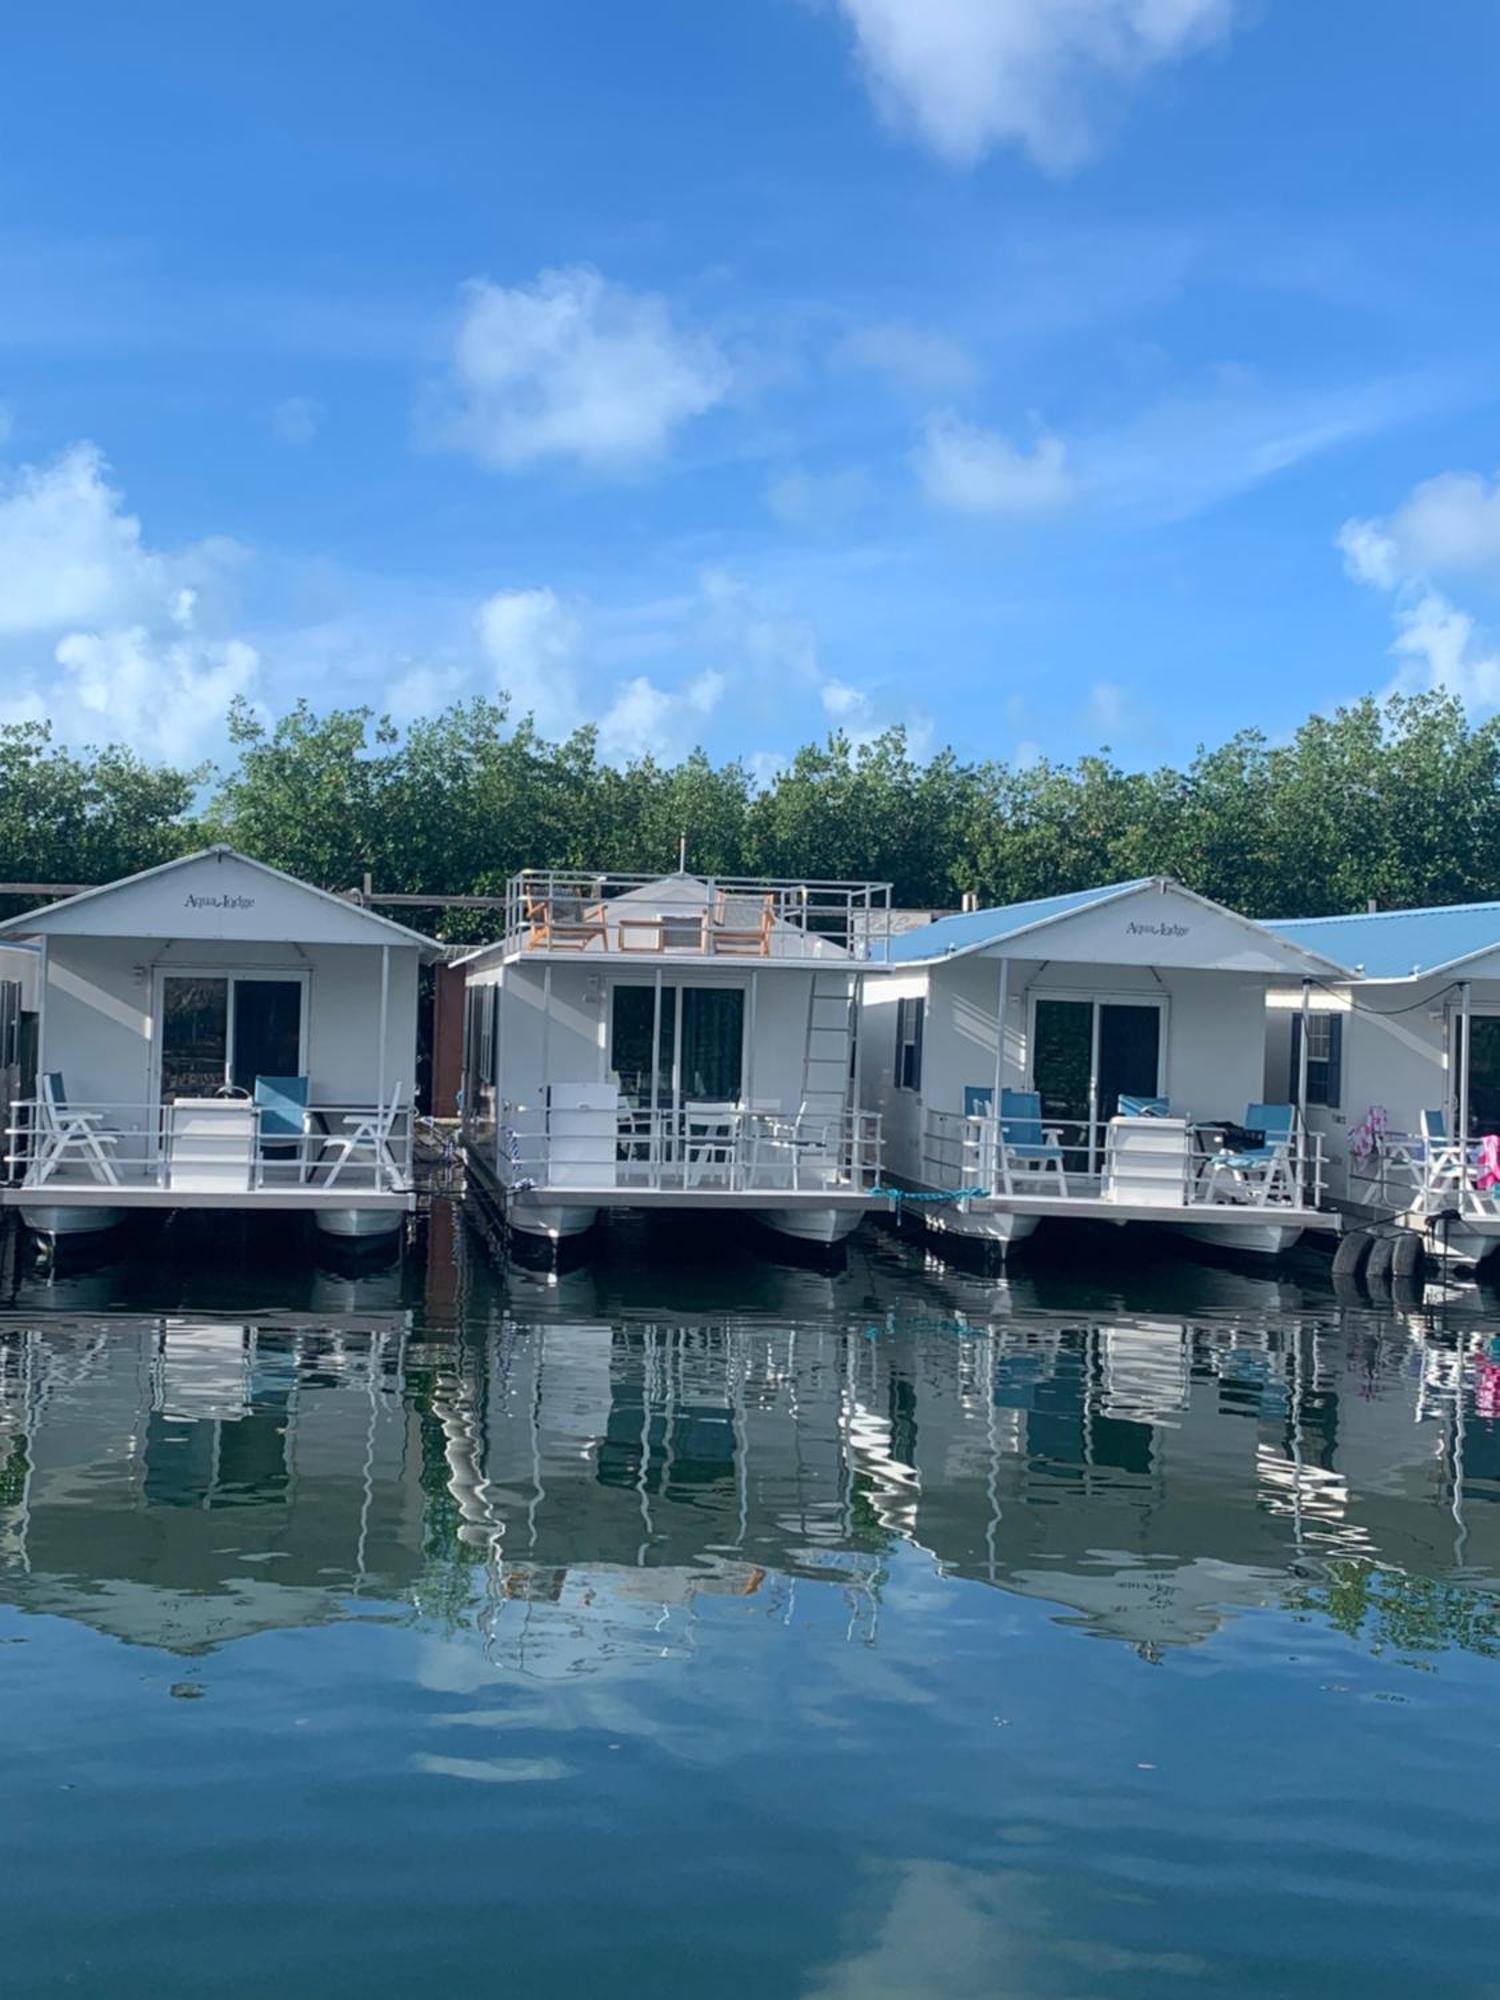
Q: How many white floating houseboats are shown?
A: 4